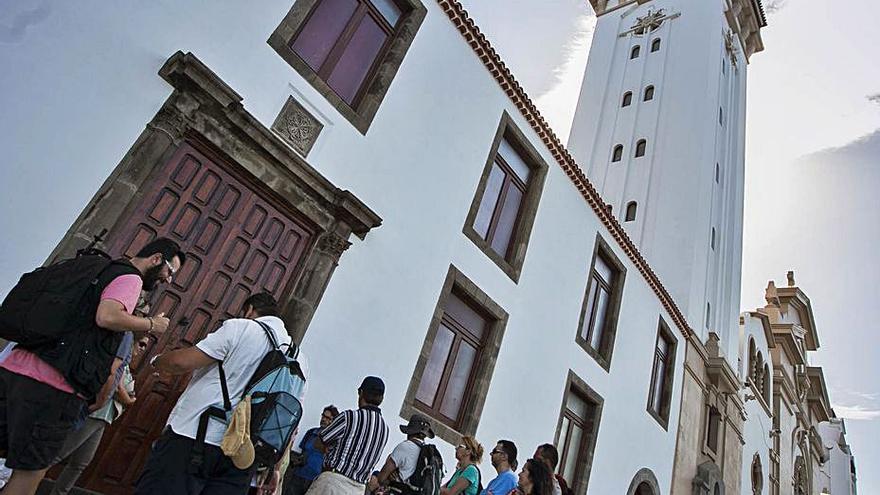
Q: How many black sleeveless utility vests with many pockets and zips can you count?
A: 1